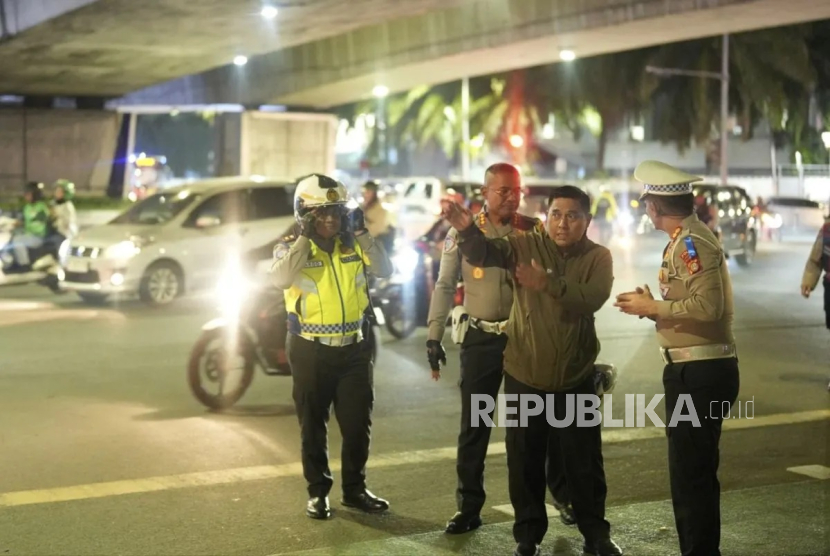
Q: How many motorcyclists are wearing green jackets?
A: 1